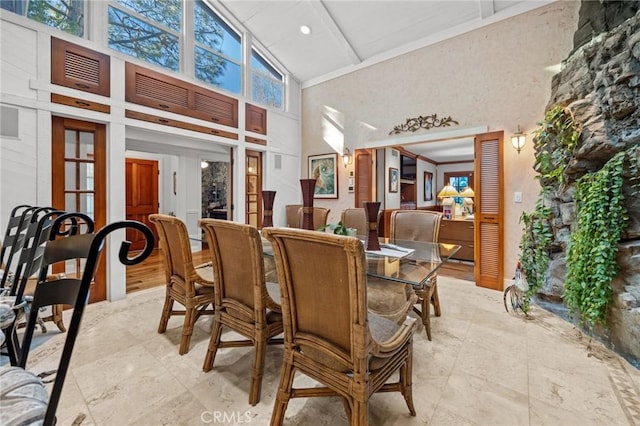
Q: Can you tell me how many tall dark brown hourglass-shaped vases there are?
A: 3